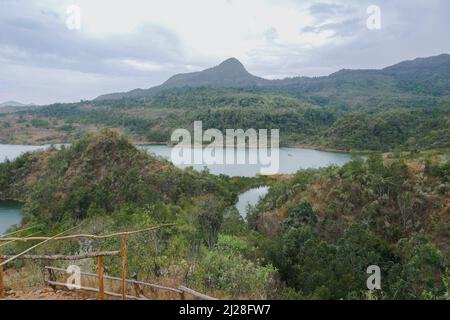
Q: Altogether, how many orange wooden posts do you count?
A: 3